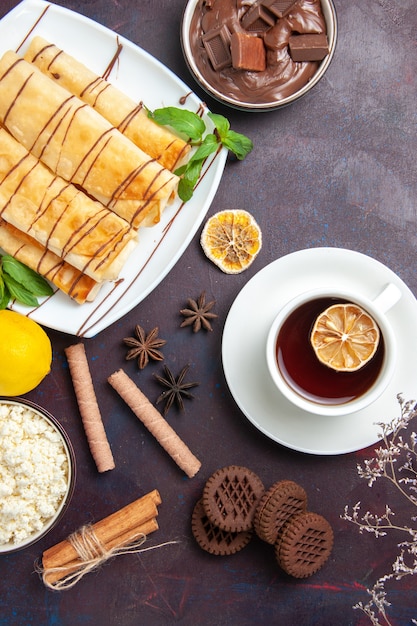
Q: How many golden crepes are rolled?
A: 4